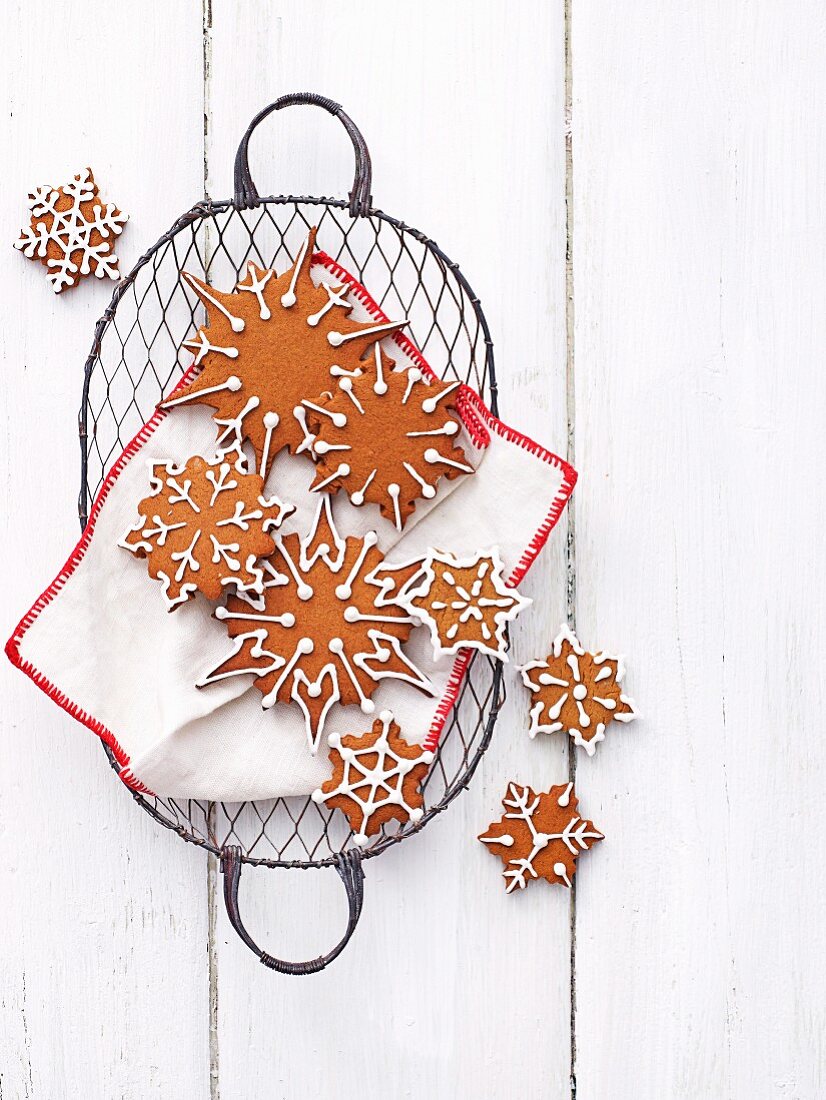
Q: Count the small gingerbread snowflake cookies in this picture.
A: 5